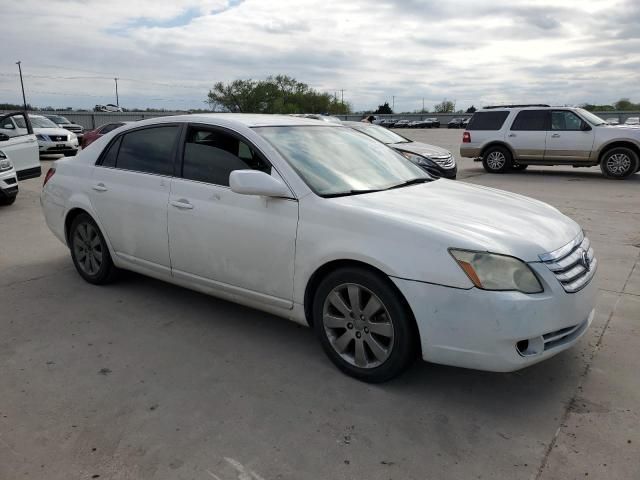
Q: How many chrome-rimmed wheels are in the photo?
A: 4